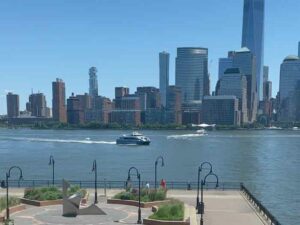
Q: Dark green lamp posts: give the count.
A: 7